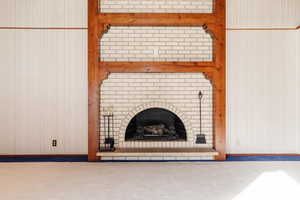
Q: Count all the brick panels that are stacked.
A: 3